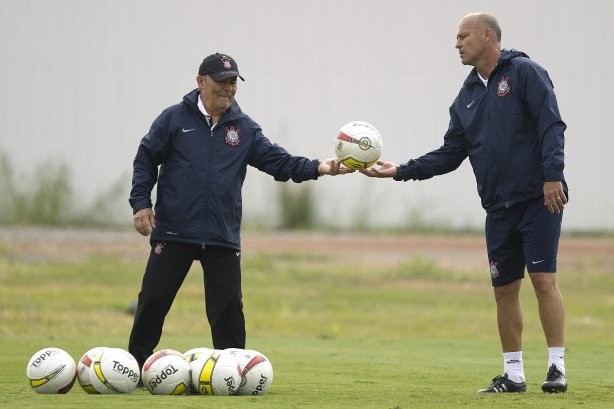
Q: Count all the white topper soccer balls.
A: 8